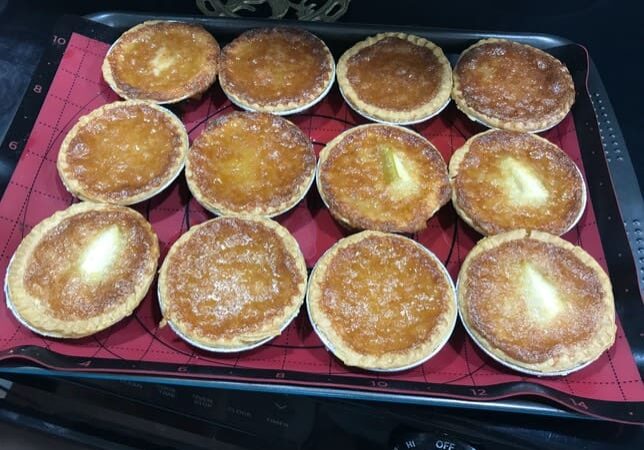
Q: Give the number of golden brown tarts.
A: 12